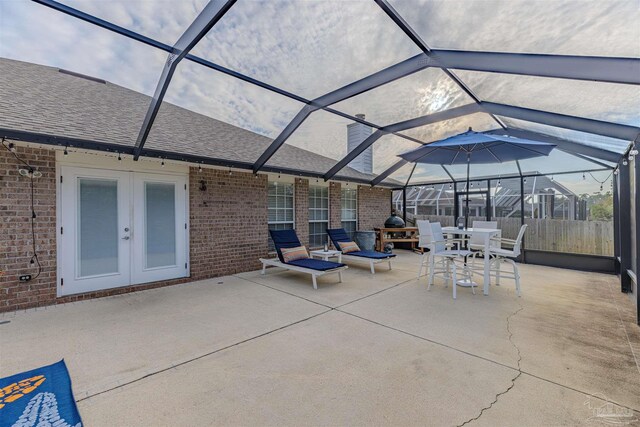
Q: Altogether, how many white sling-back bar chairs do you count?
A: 4